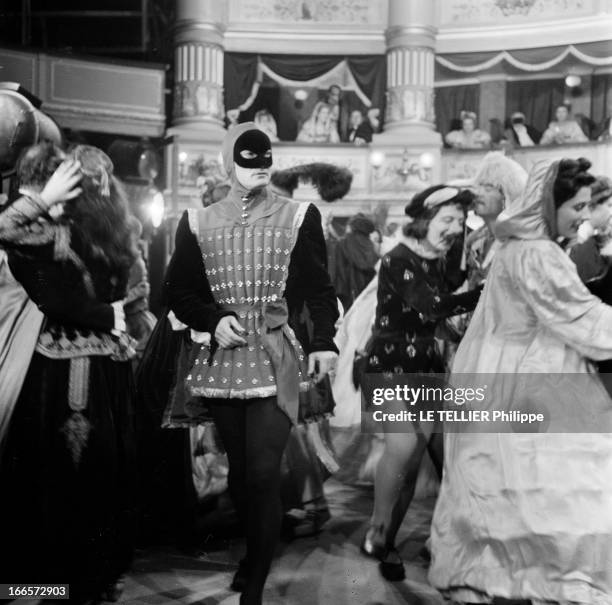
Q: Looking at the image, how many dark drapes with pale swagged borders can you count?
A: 2